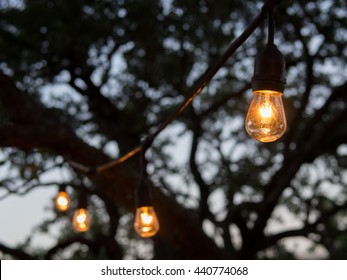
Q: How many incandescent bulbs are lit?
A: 4